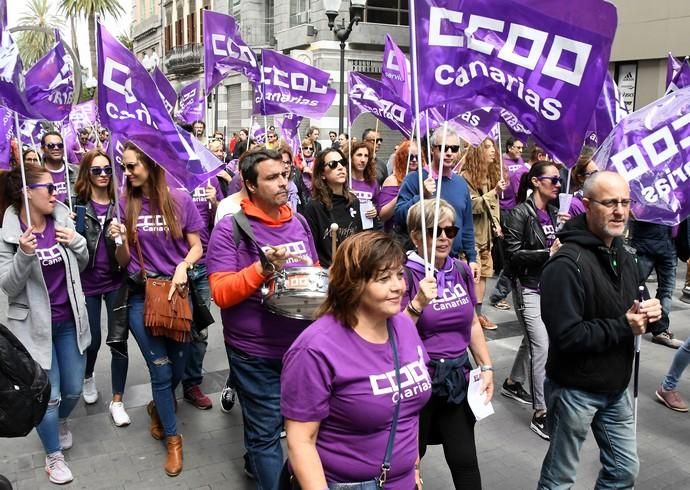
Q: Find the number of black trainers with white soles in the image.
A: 3